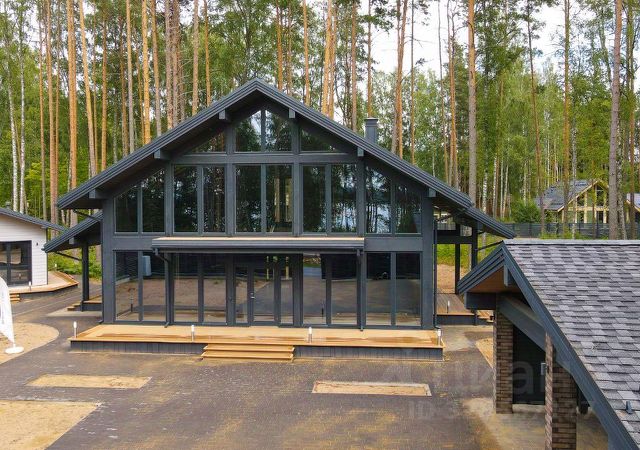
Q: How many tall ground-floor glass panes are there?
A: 11